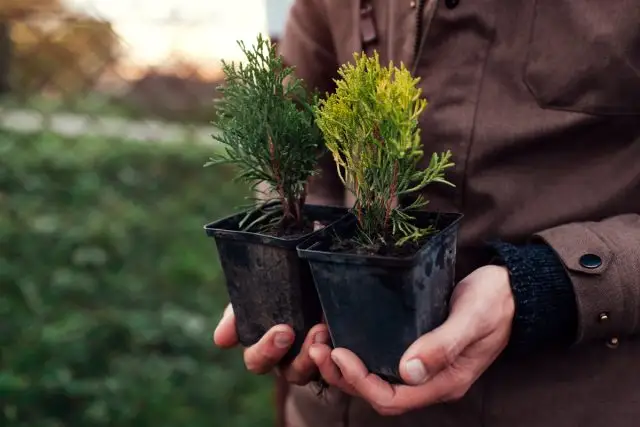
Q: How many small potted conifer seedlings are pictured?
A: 2